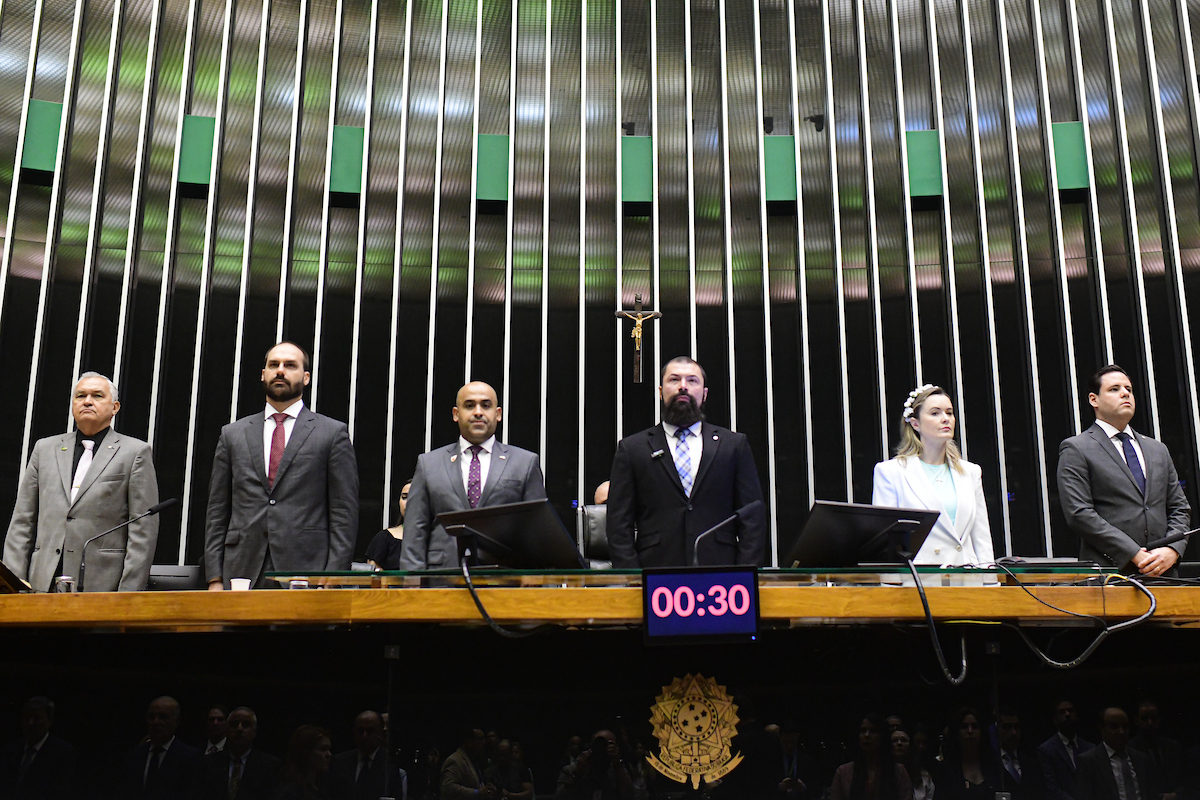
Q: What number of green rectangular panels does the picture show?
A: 8